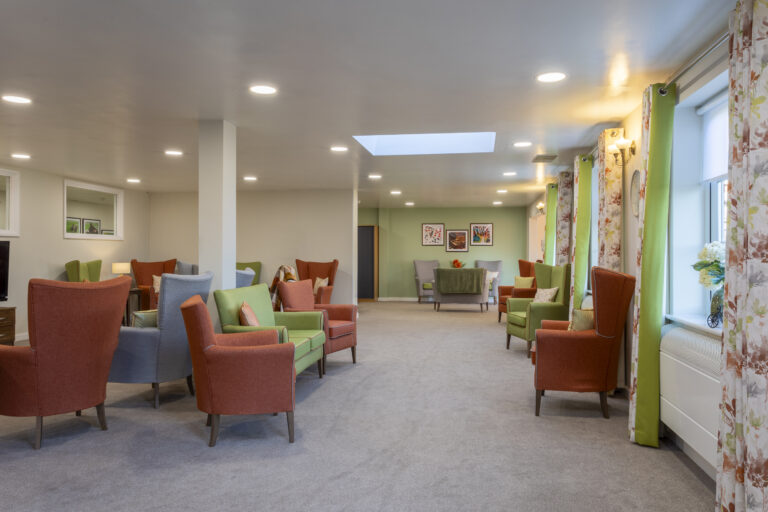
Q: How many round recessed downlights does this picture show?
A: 15